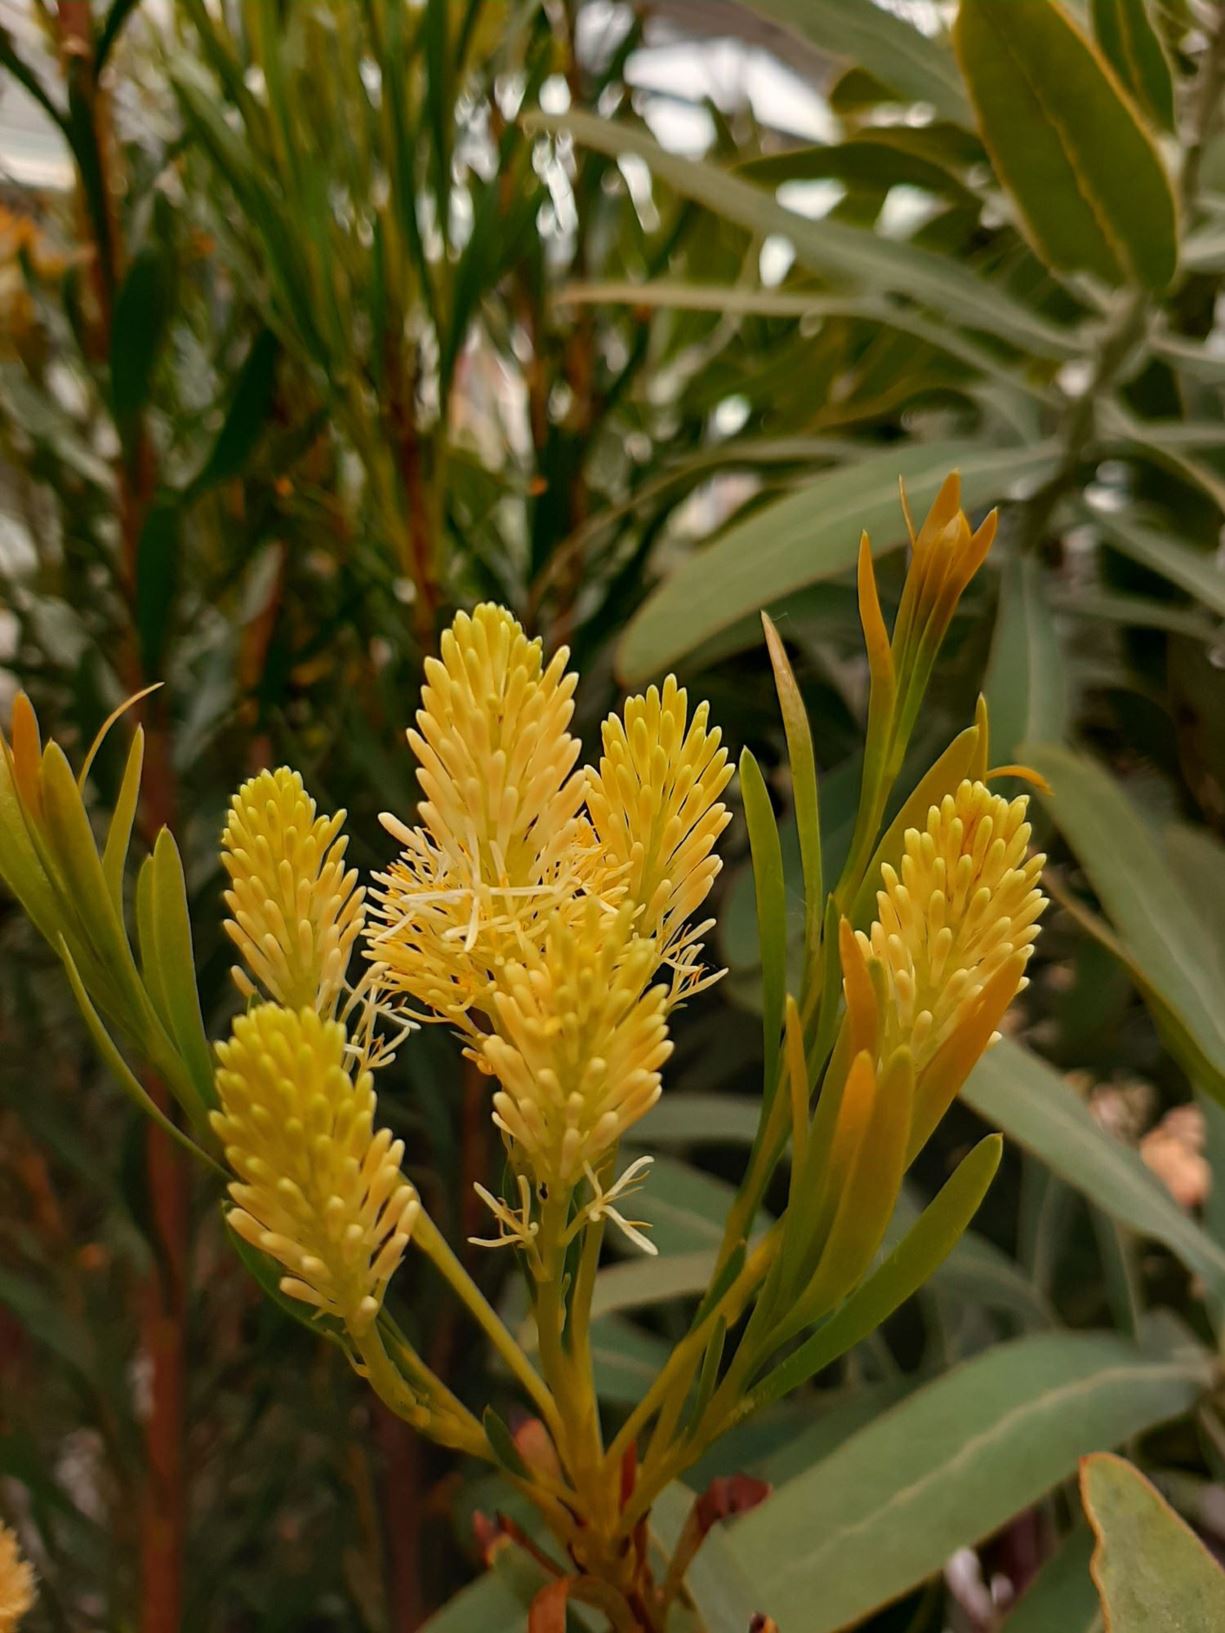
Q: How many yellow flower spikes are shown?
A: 6